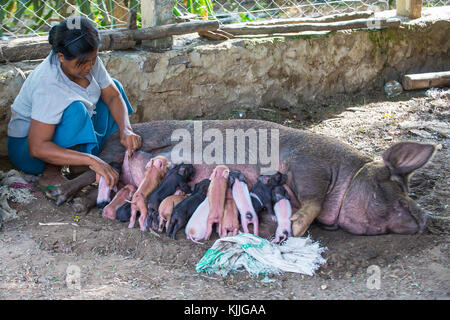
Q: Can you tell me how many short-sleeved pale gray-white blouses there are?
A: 1